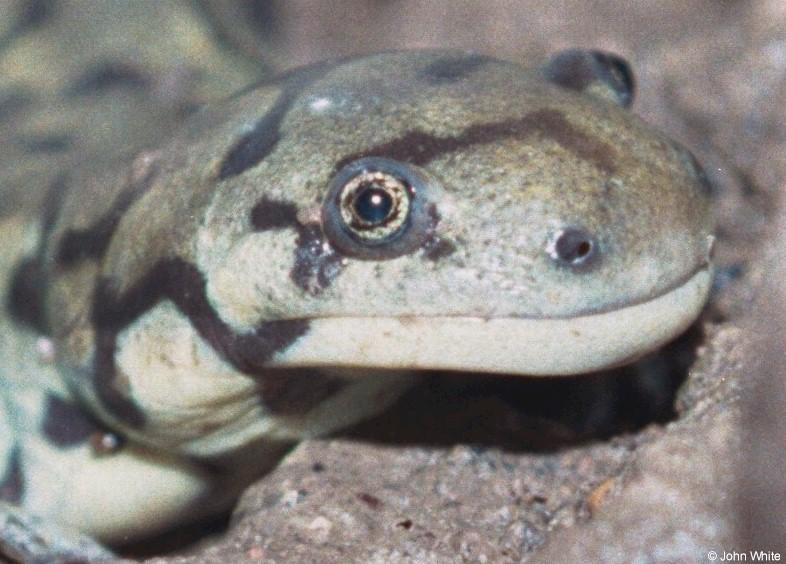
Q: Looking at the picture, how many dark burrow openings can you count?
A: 1